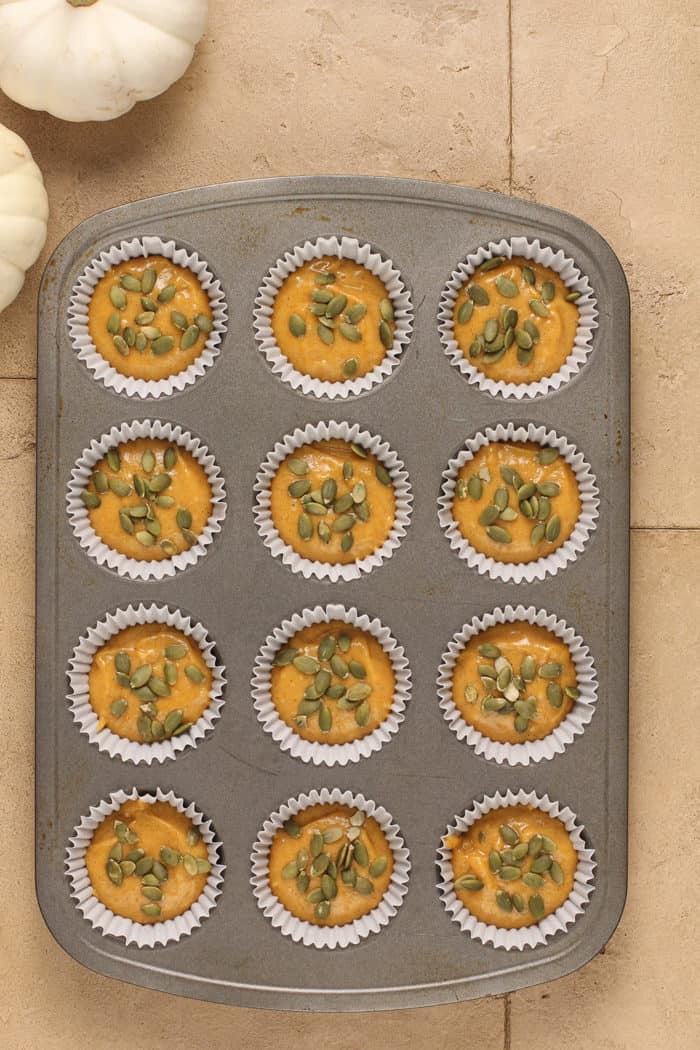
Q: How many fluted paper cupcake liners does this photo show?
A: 12